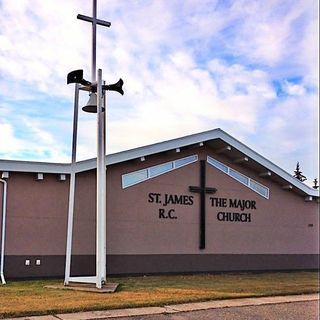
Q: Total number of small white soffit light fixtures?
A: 11